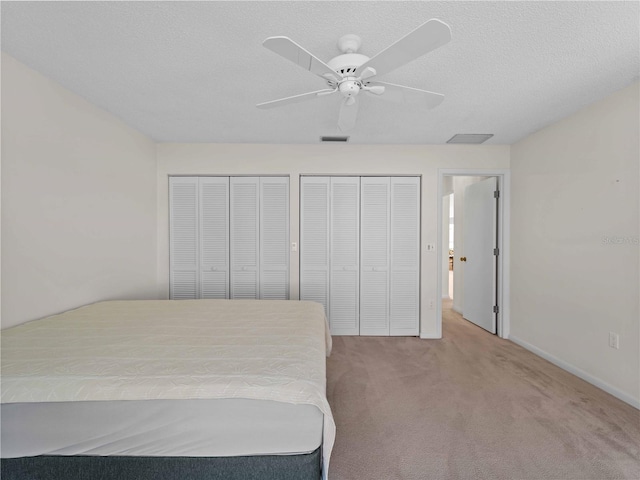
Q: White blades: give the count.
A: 5